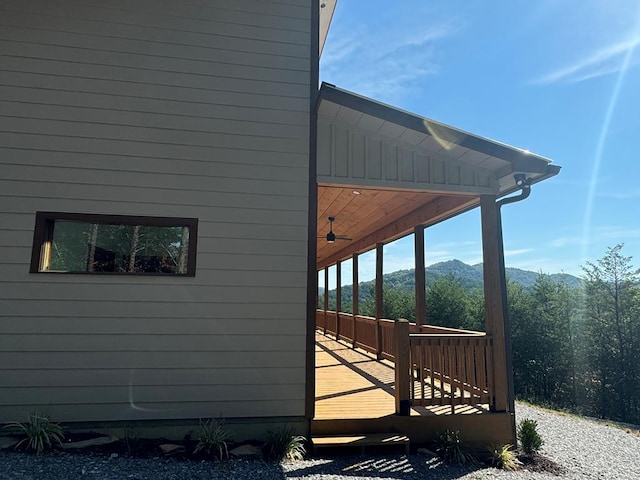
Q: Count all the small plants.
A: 6